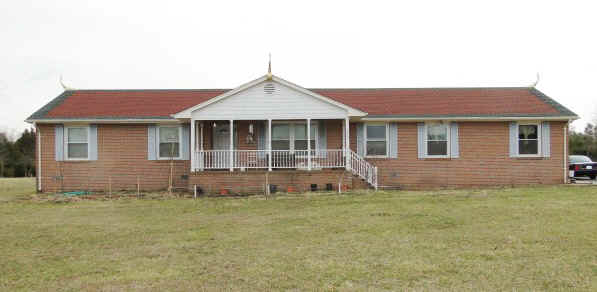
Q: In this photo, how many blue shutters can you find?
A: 12